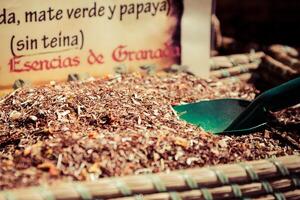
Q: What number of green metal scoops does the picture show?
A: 1